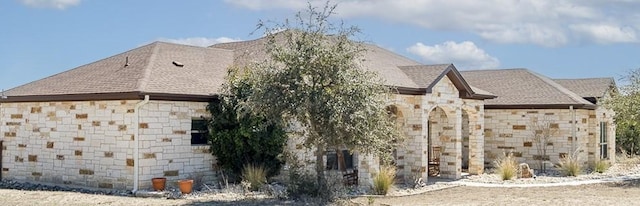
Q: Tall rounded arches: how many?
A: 3